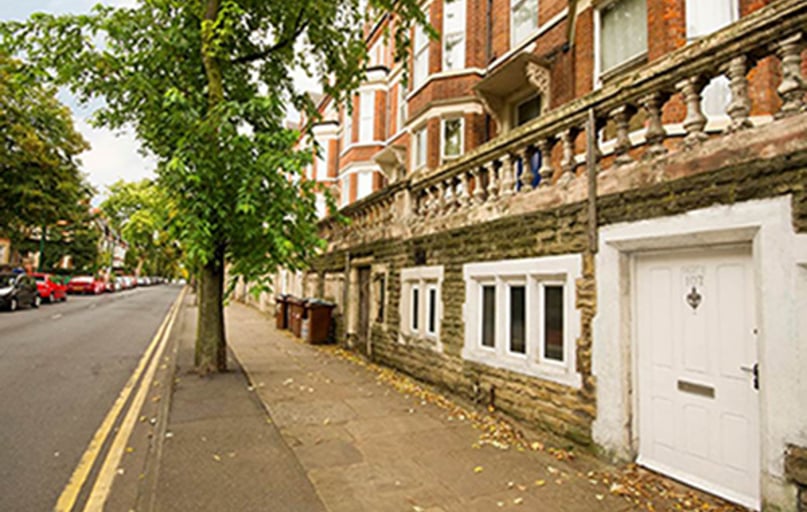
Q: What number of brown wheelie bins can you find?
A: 3